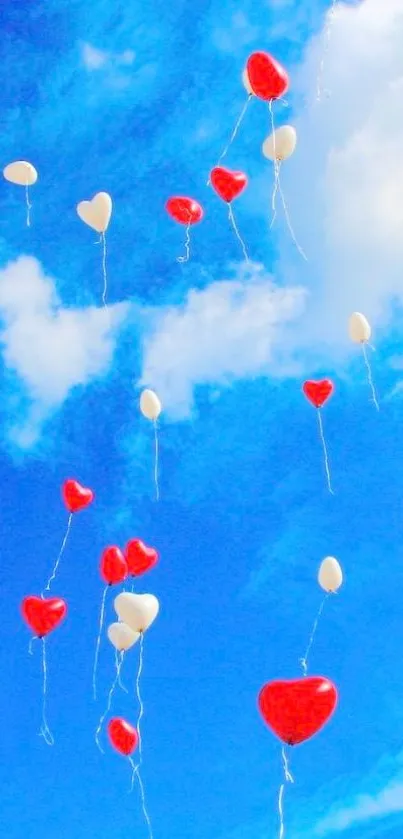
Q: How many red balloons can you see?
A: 10